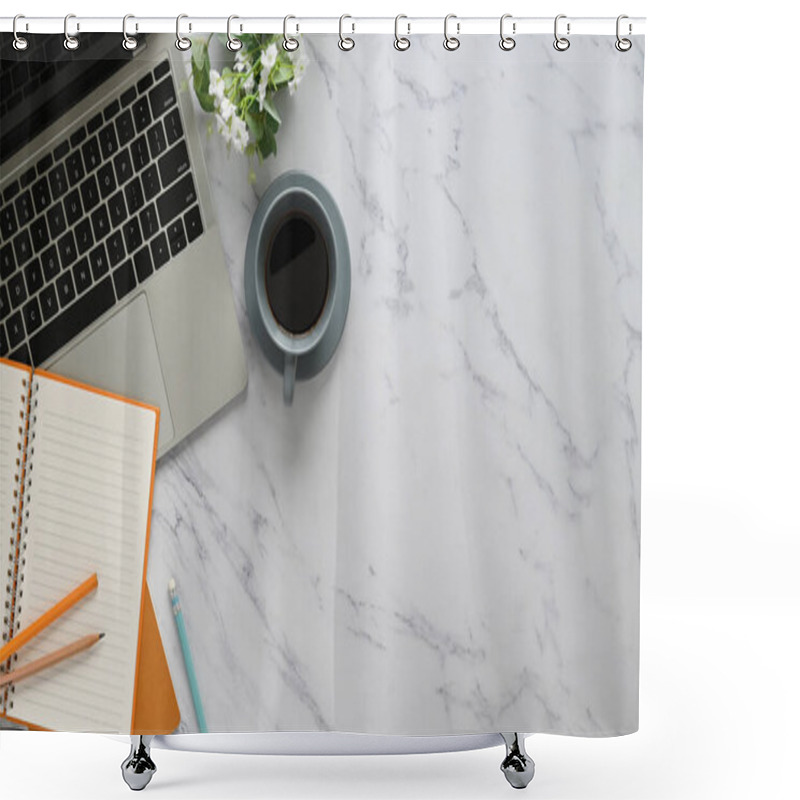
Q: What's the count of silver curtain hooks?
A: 12